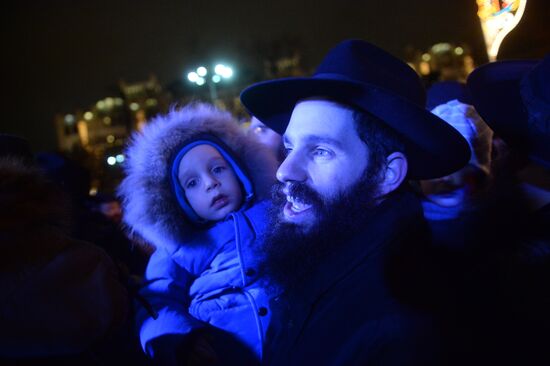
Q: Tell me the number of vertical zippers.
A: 1